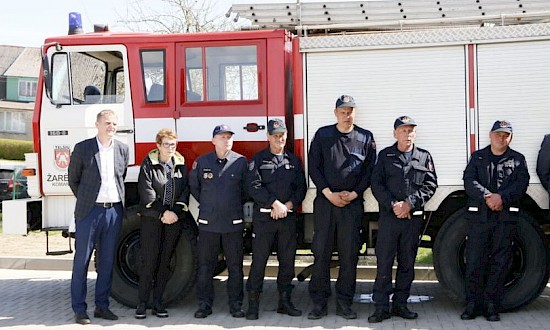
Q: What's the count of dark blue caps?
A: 5